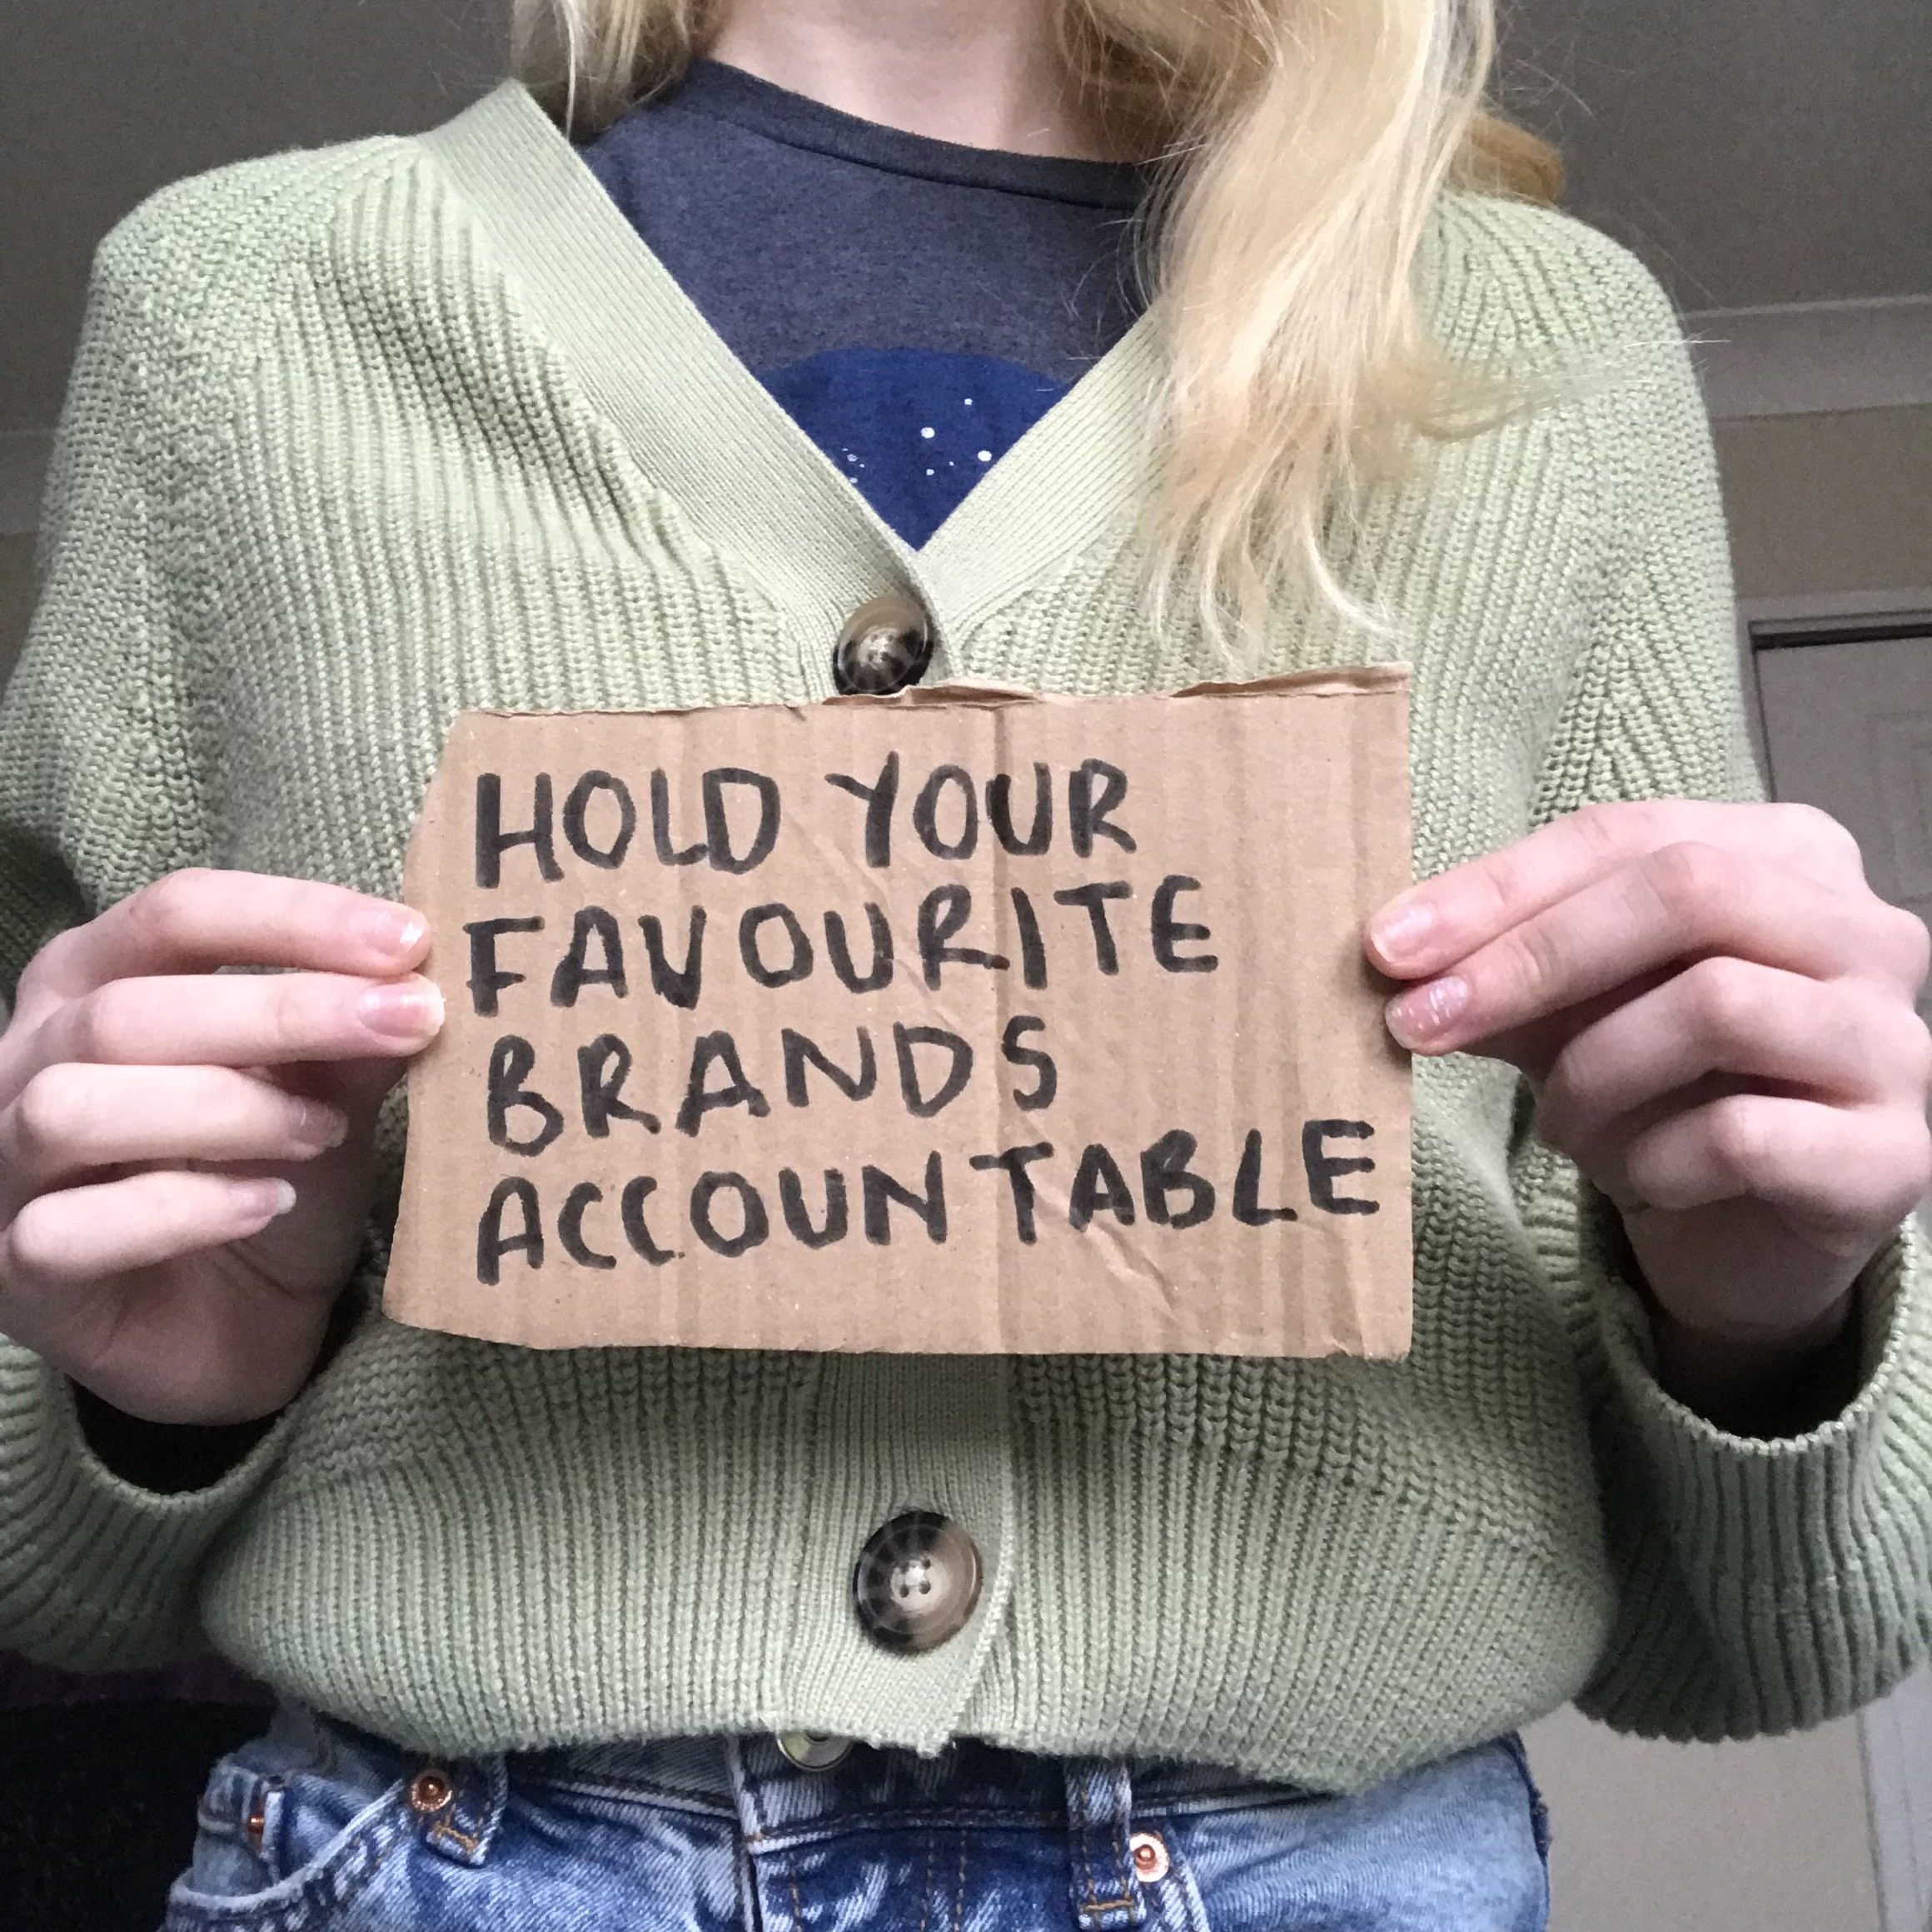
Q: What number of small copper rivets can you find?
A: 3